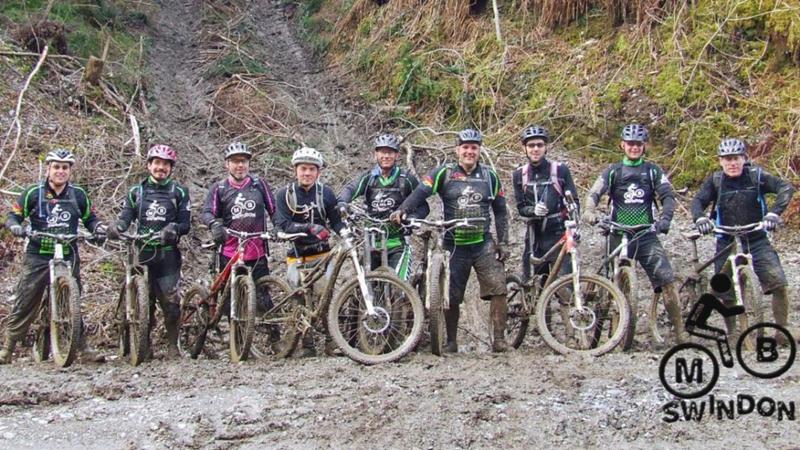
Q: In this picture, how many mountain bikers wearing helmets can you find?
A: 9